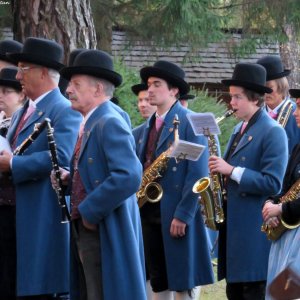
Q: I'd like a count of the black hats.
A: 11